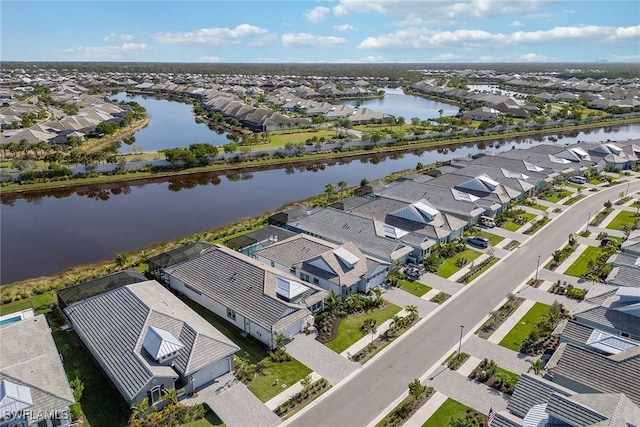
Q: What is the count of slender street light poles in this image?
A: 4